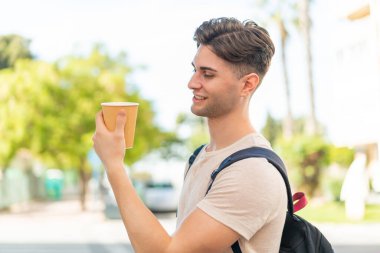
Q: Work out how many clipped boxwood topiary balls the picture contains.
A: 0